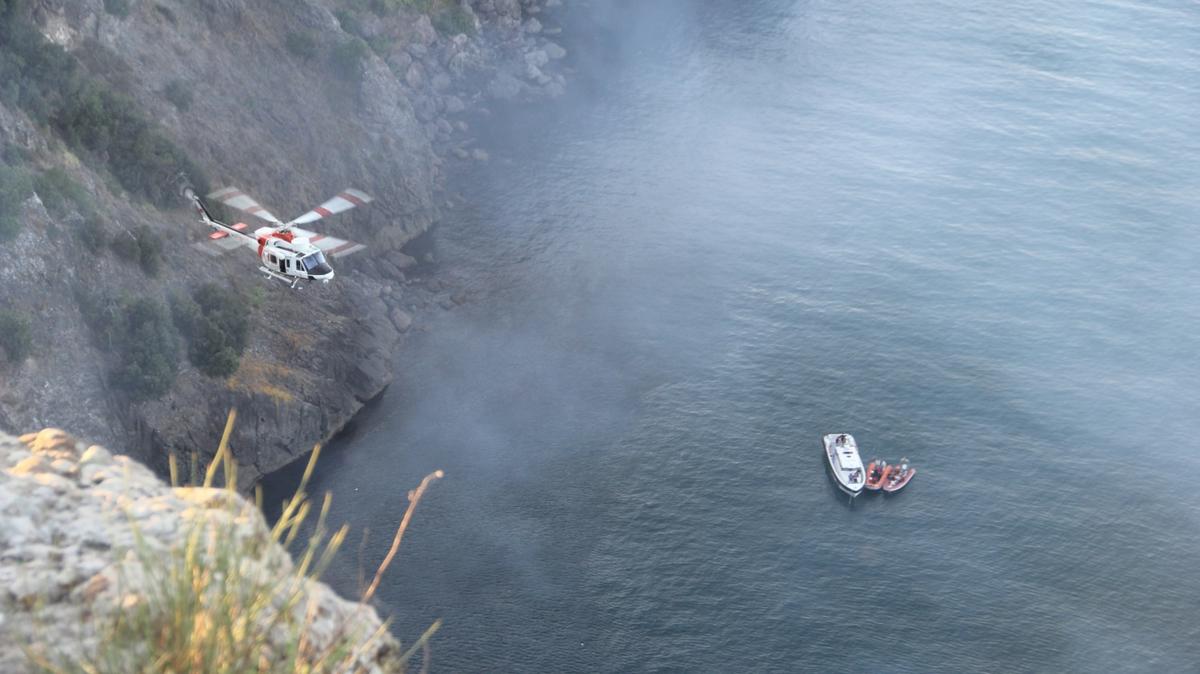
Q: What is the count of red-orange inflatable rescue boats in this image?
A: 2